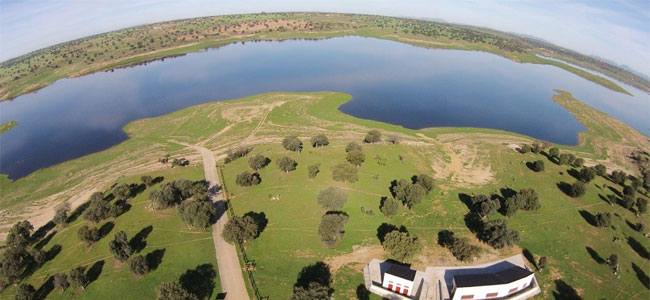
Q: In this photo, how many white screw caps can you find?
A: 0